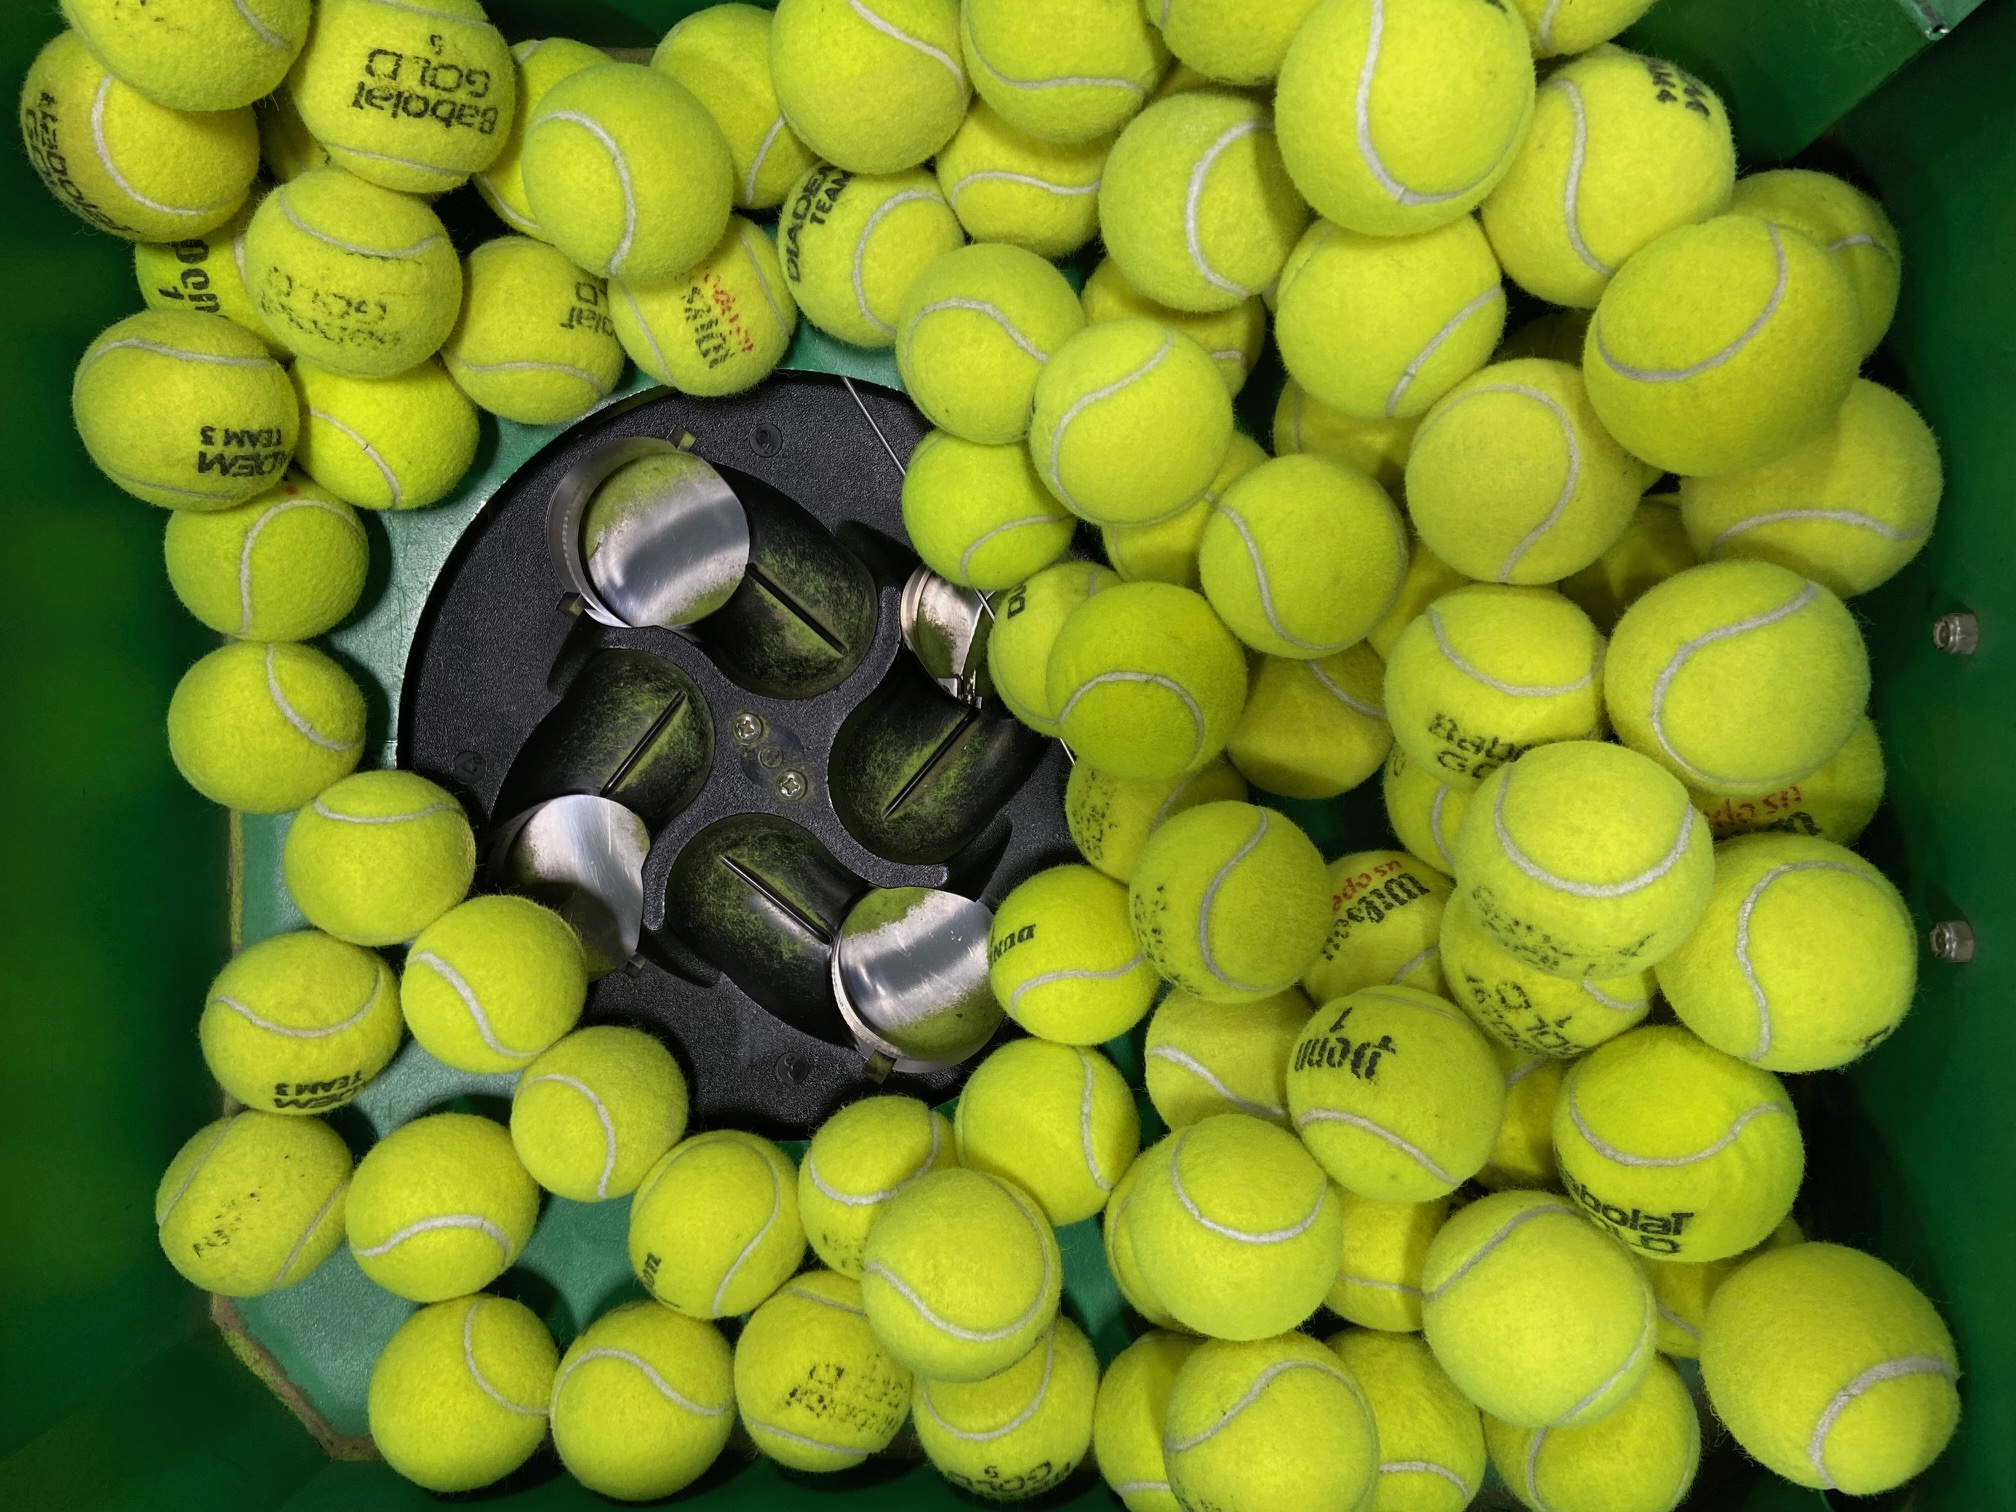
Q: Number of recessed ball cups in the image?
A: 4